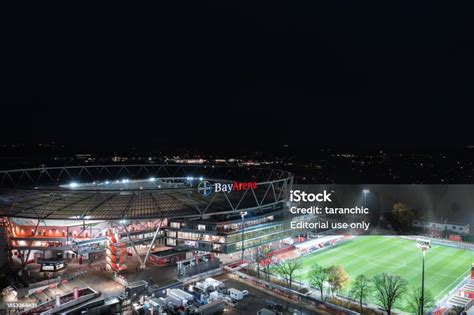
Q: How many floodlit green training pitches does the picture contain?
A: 1